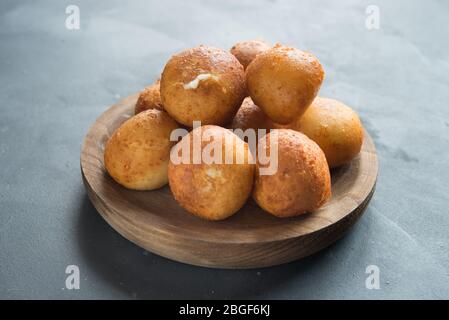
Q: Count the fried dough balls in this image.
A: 9